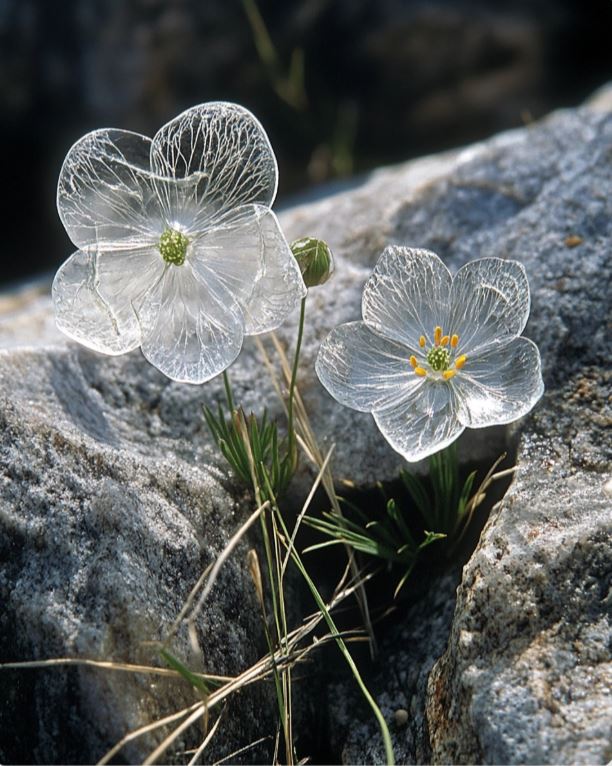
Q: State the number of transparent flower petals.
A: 10